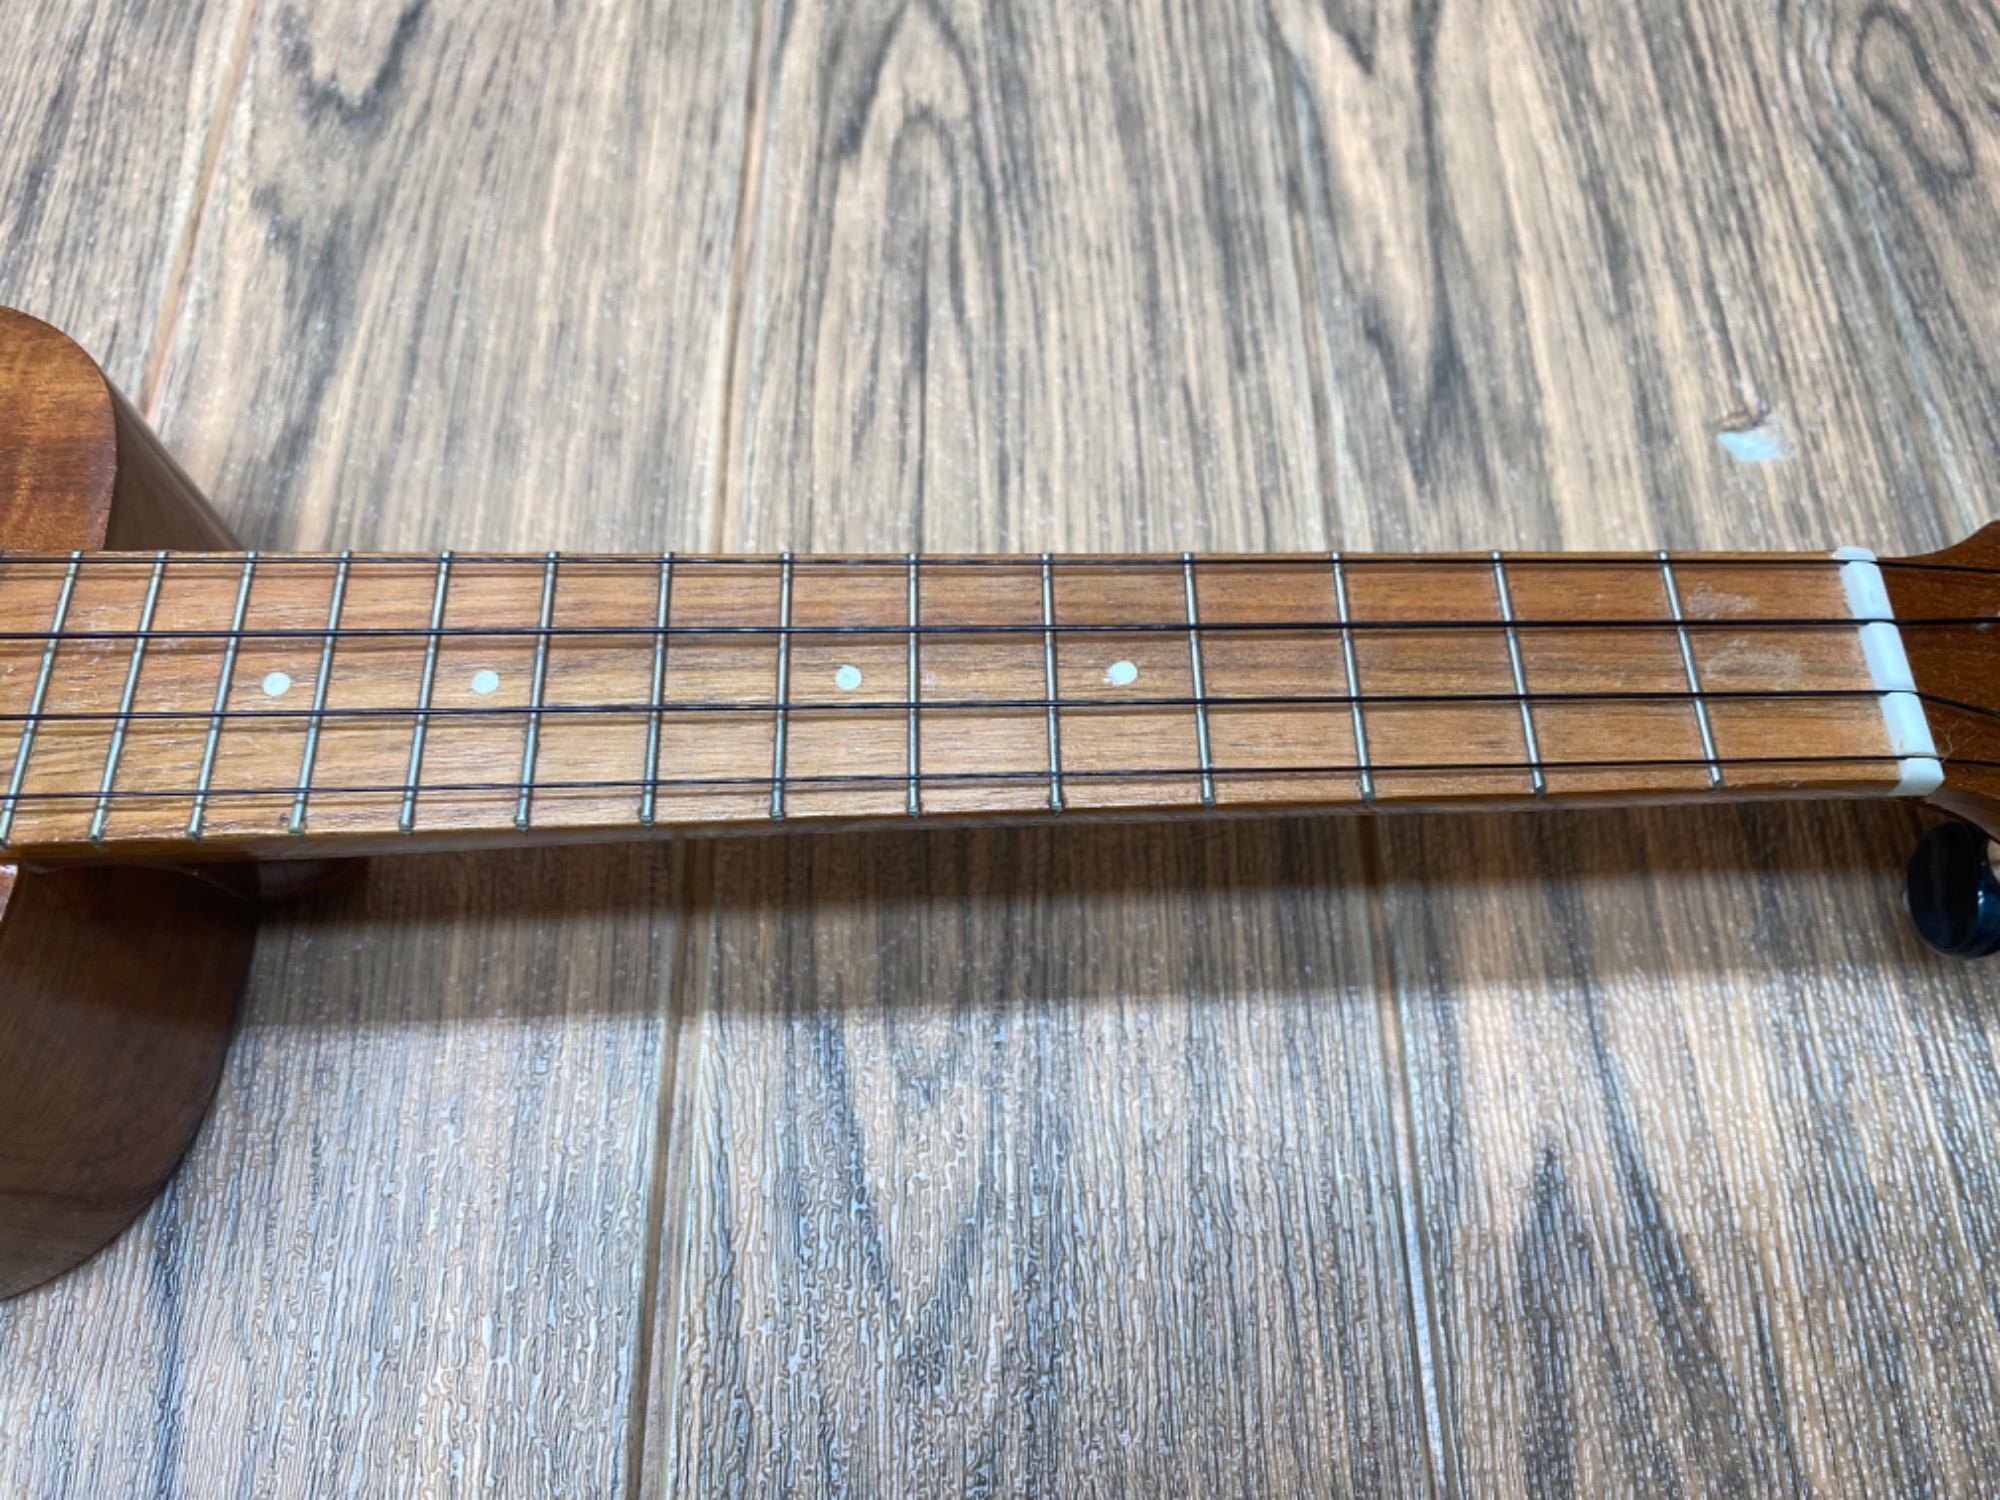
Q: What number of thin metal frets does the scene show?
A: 14